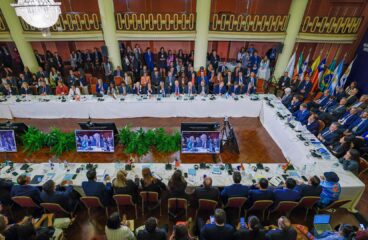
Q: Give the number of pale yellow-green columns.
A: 4